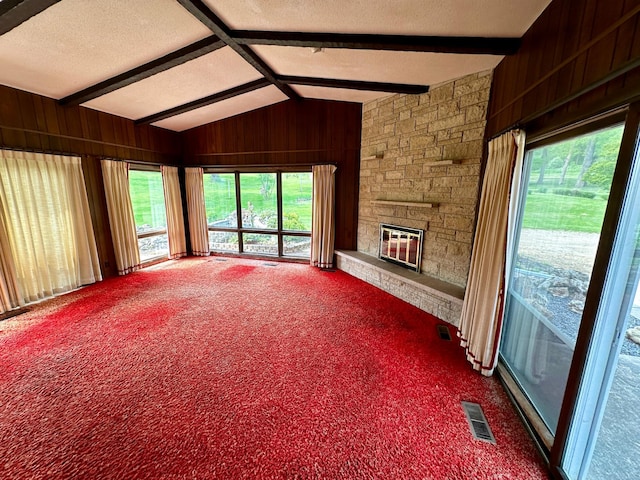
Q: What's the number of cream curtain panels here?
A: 6